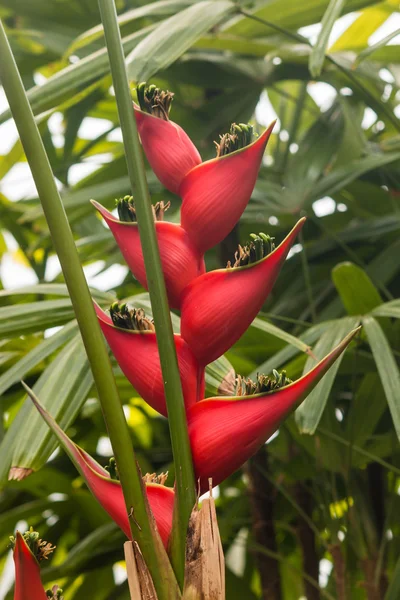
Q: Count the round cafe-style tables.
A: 0